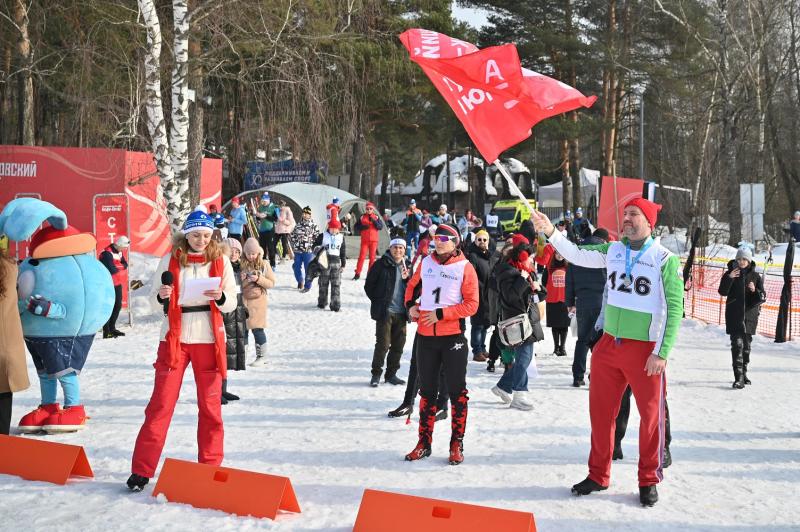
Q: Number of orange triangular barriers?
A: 3